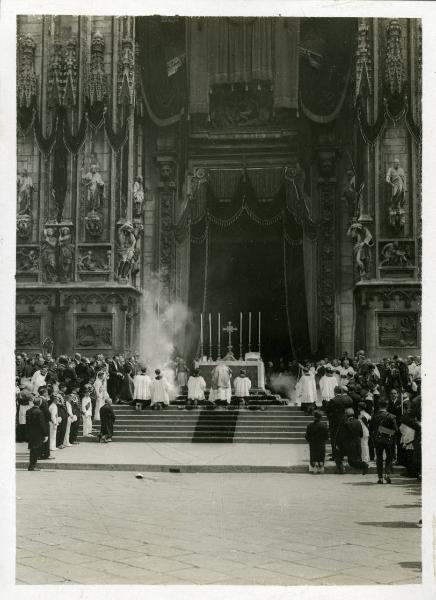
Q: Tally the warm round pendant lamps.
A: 0